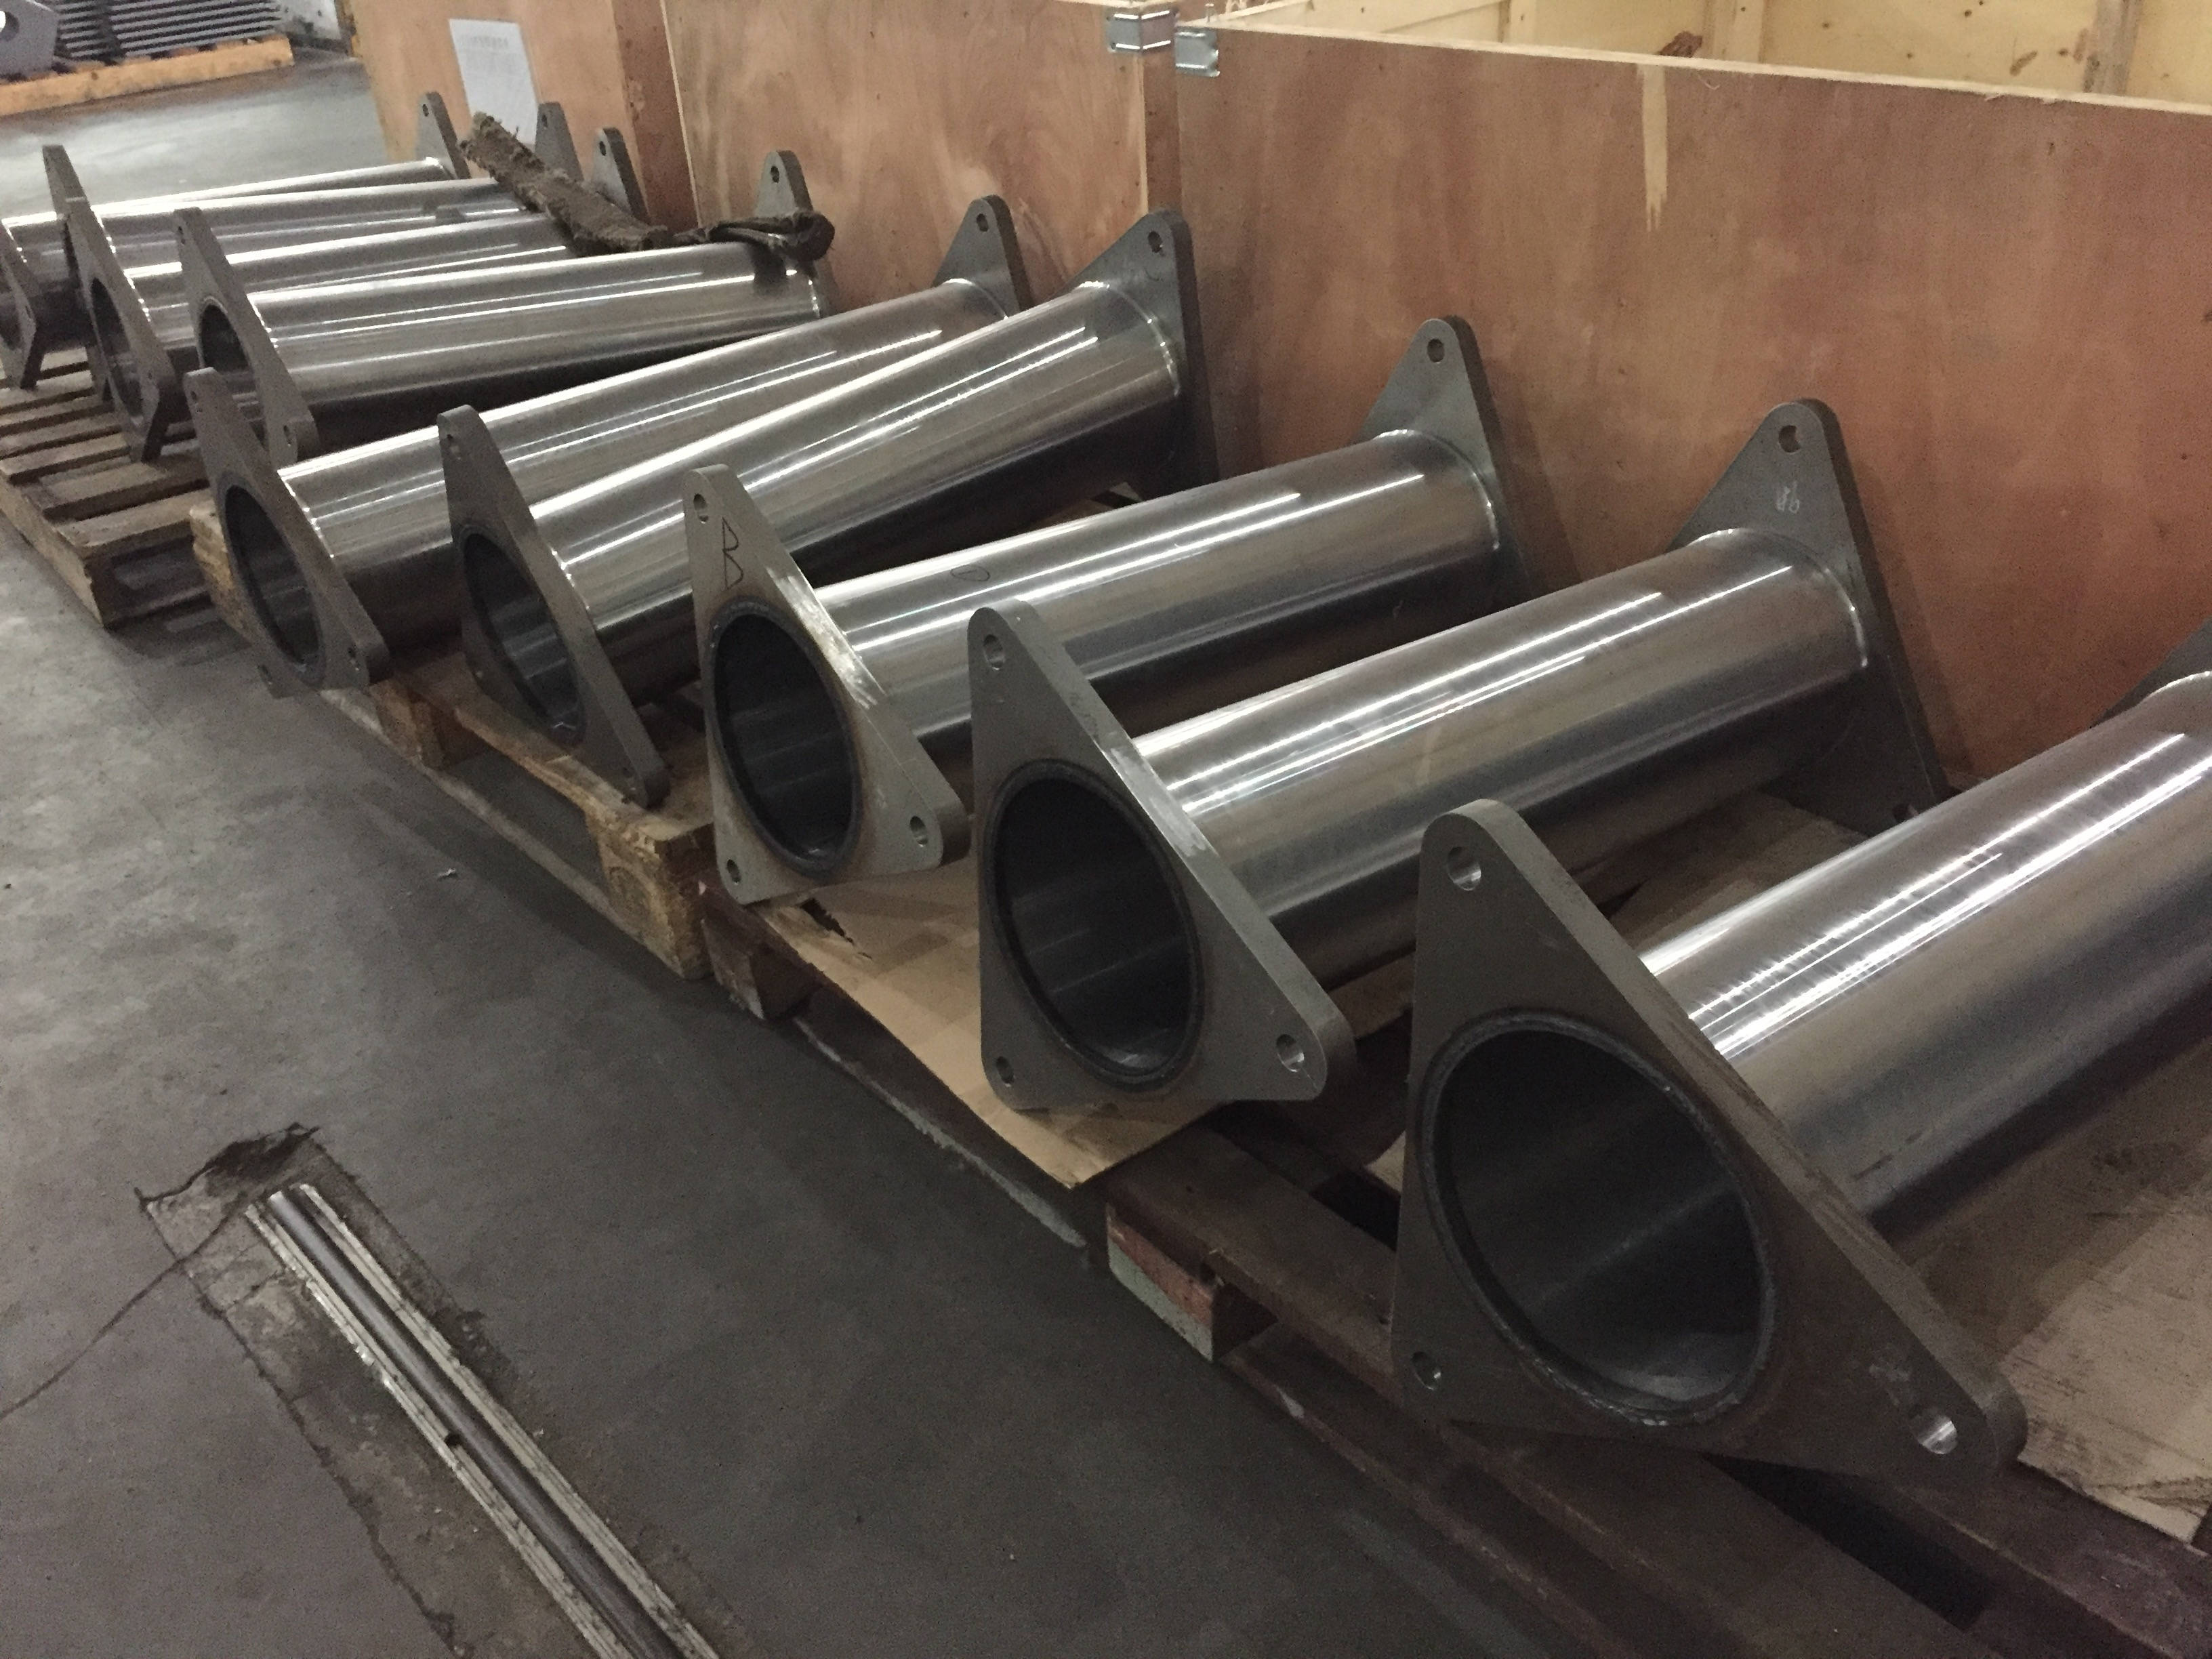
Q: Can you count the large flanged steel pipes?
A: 9